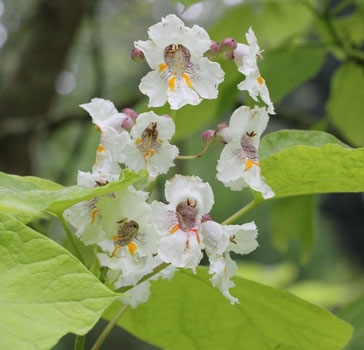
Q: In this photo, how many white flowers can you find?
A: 9